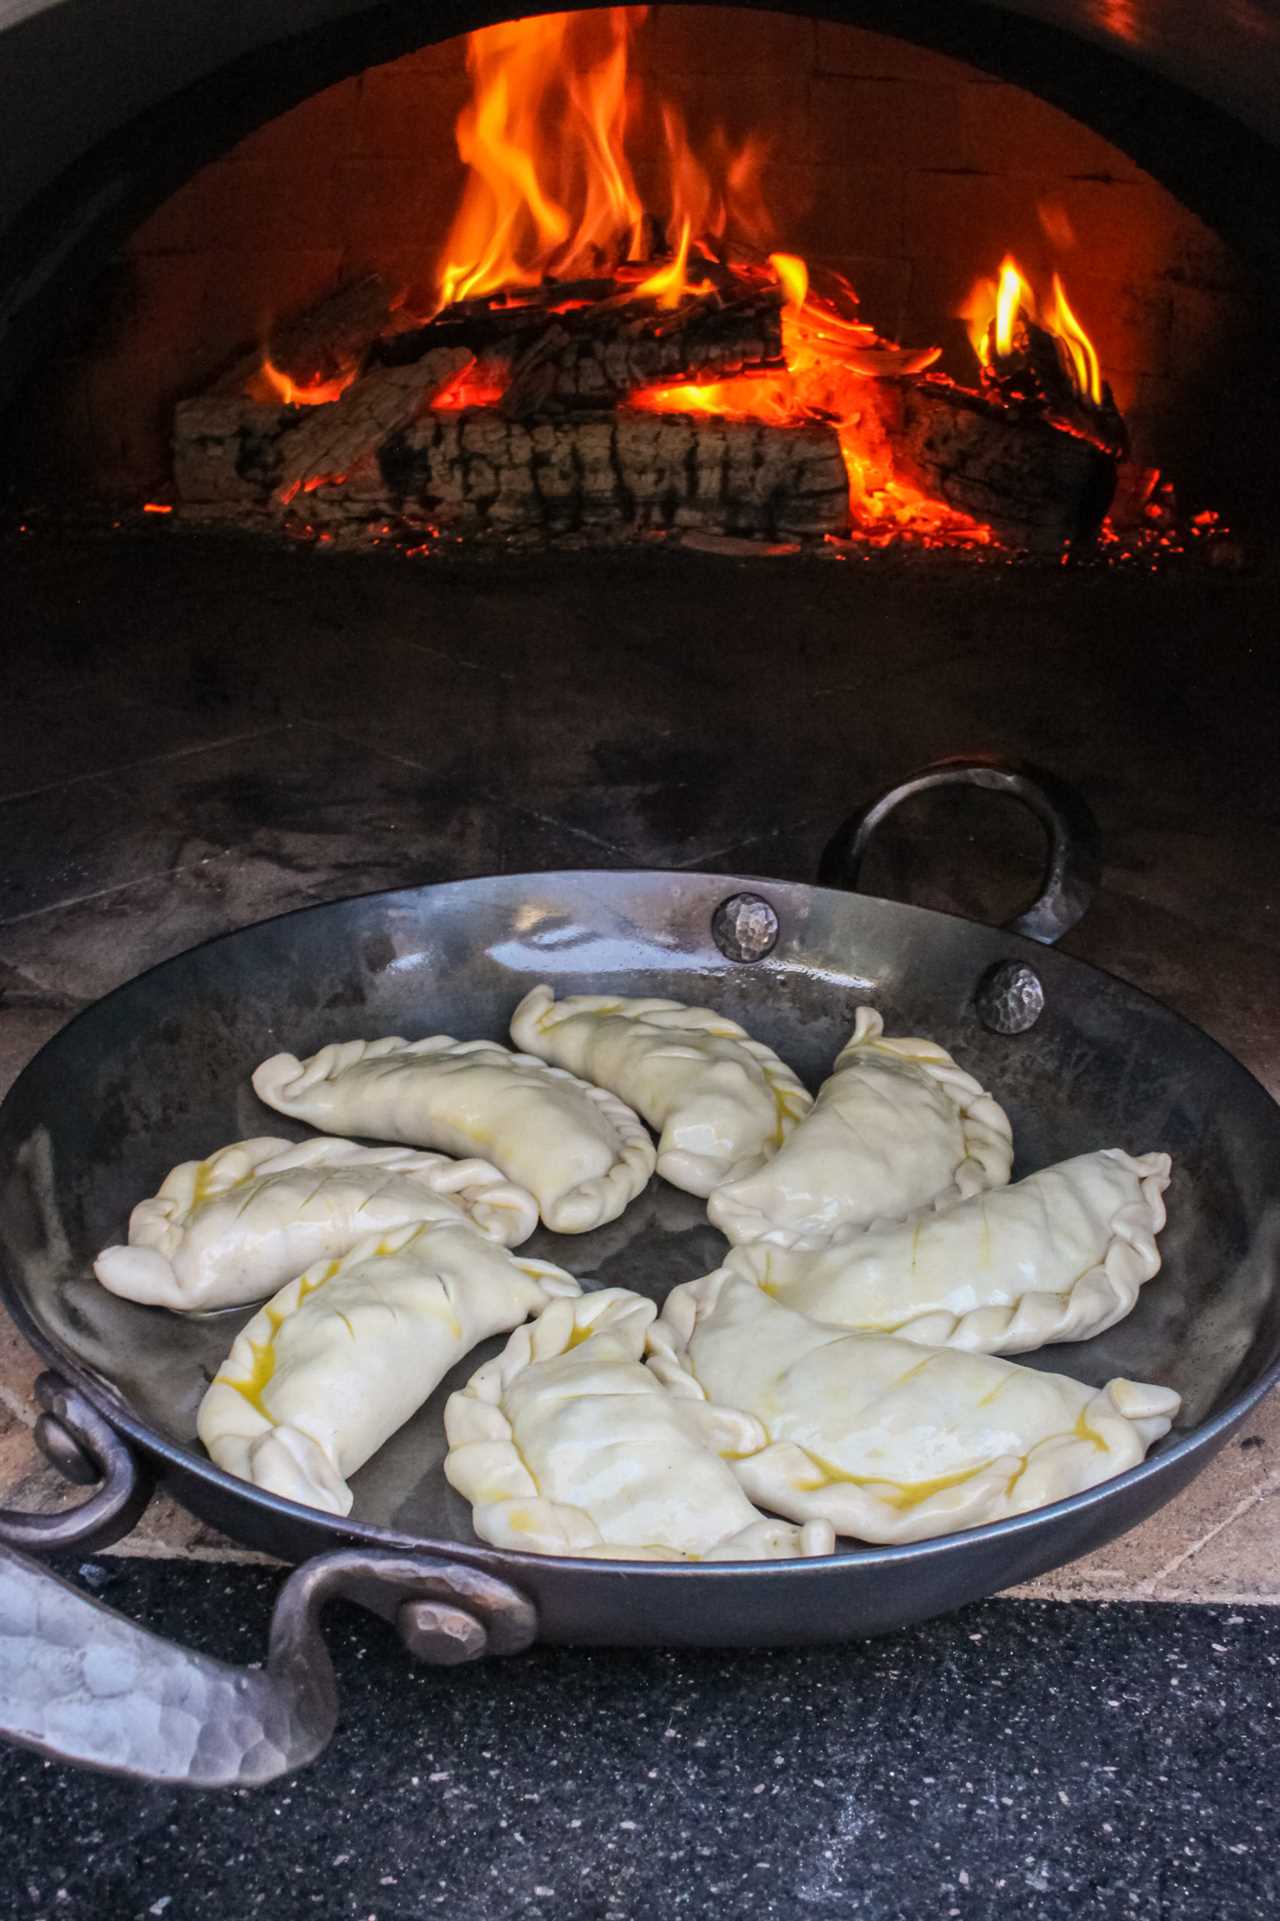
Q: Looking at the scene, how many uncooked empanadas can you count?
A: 8